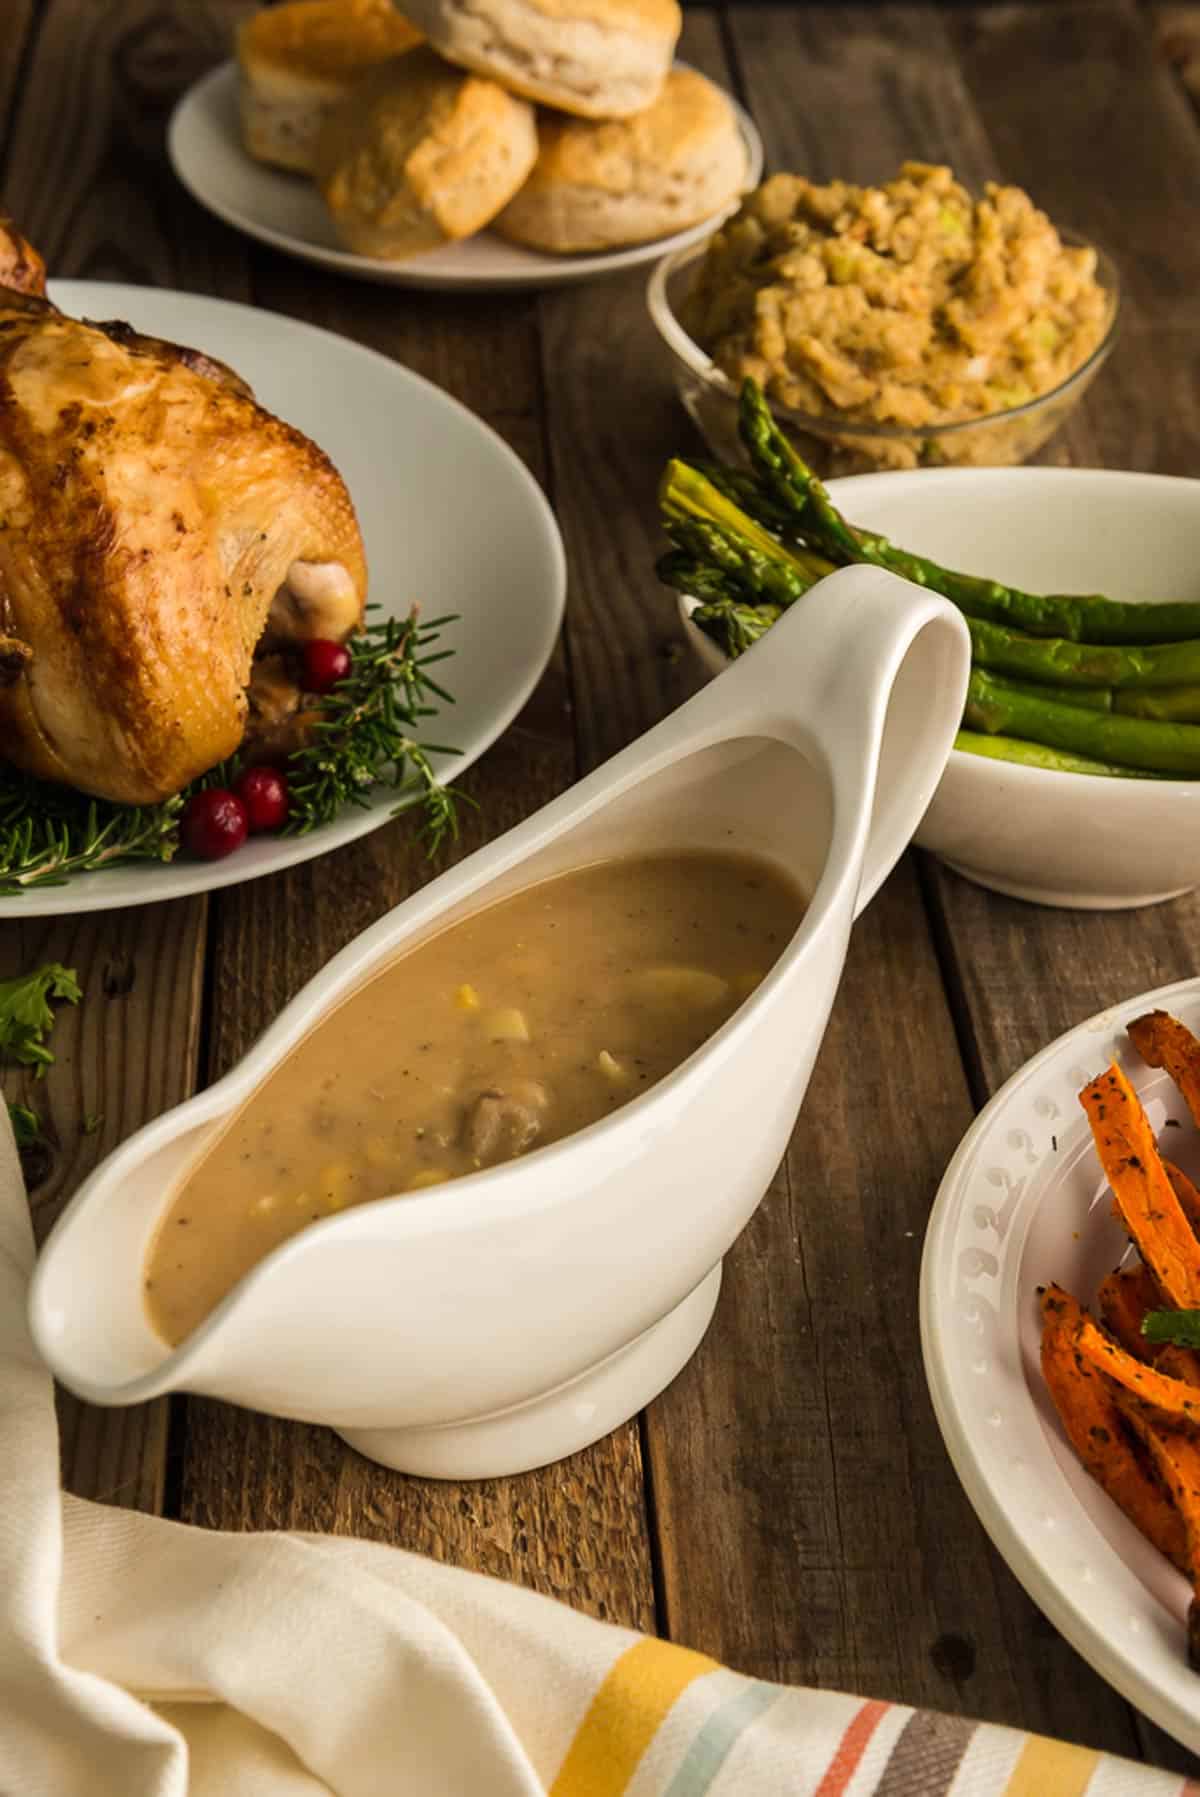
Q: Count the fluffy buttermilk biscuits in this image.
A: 4